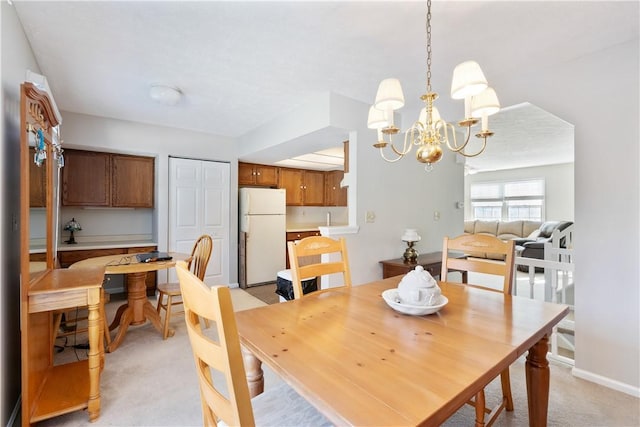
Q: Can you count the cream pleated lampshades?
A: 5